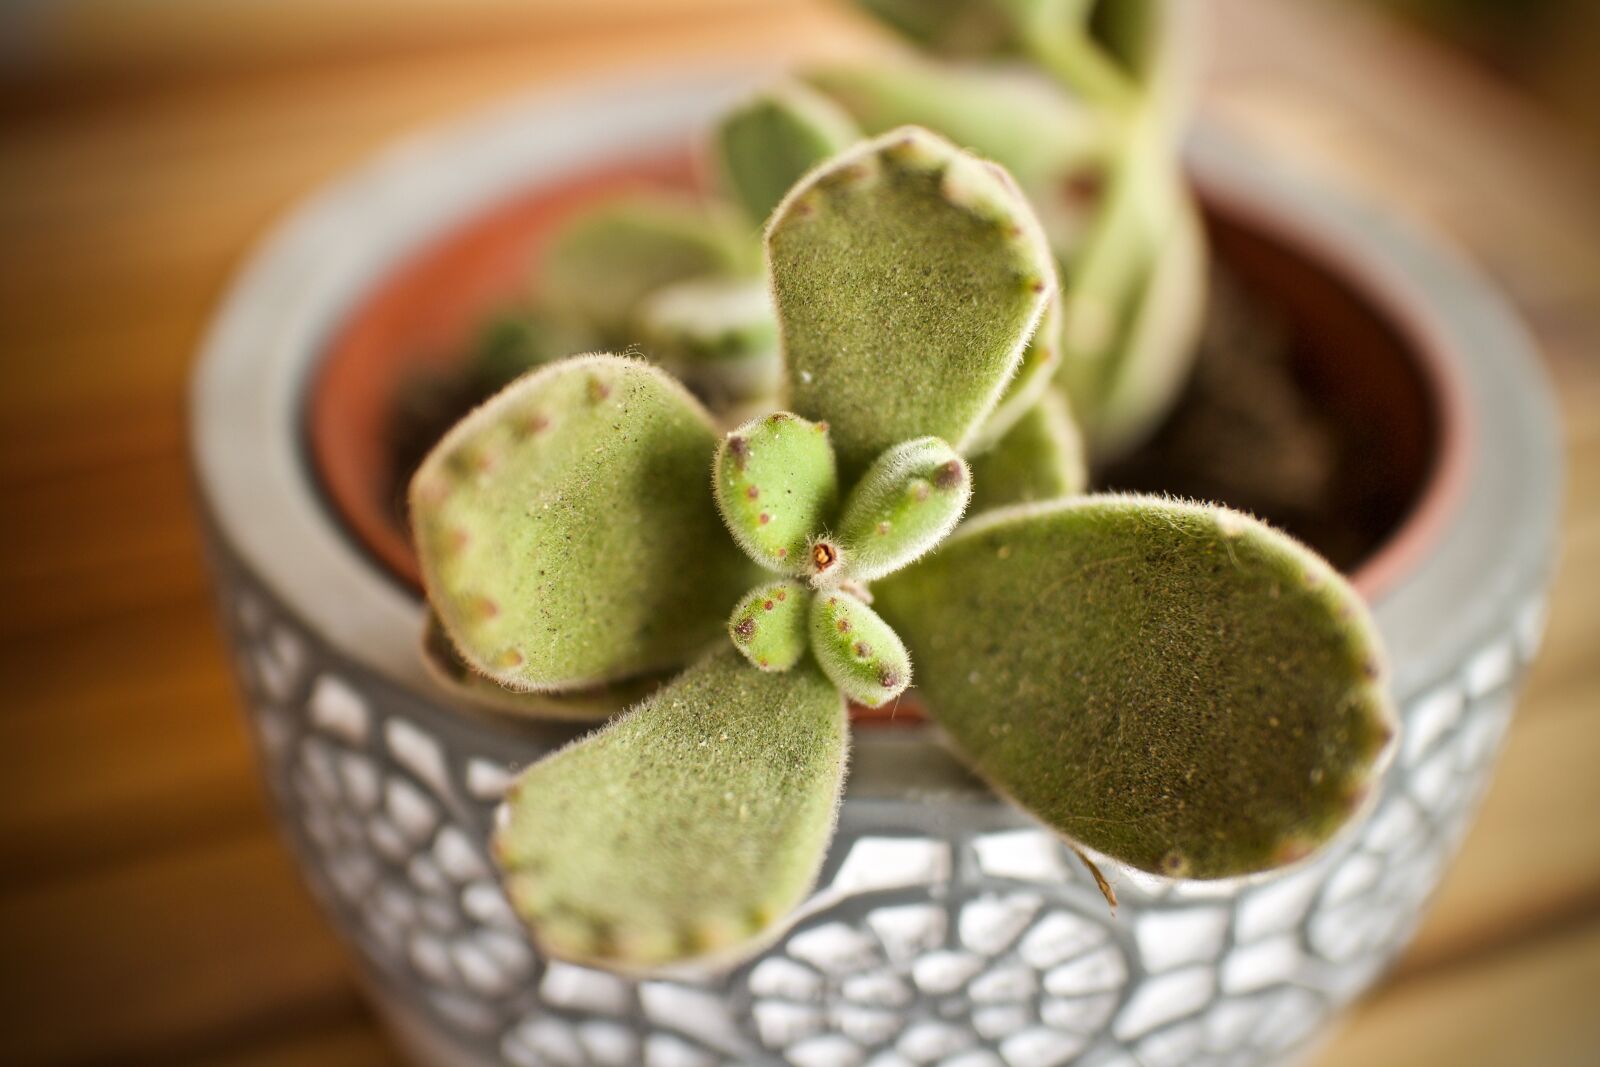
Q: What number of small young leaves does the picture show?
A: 4